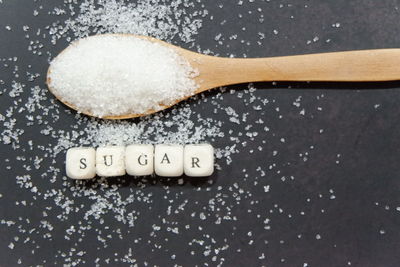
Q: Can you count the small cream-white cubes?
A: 5